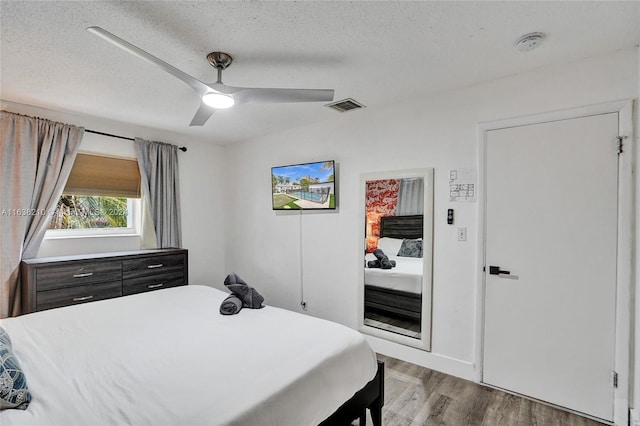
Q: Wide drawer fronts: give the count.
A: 4